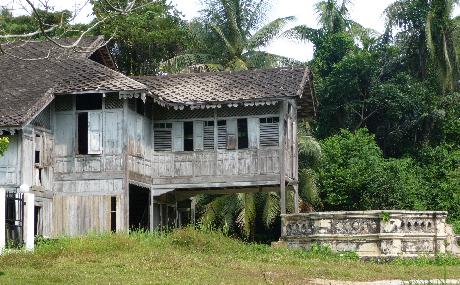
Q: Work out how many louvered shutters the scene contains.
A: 4